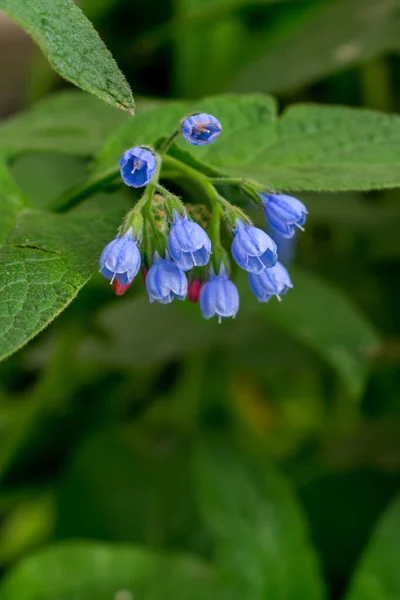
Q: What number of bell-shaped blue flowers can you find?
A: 9